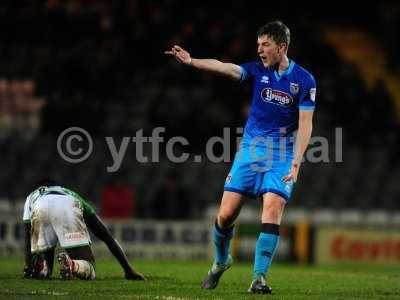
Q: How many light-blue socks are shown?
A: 2